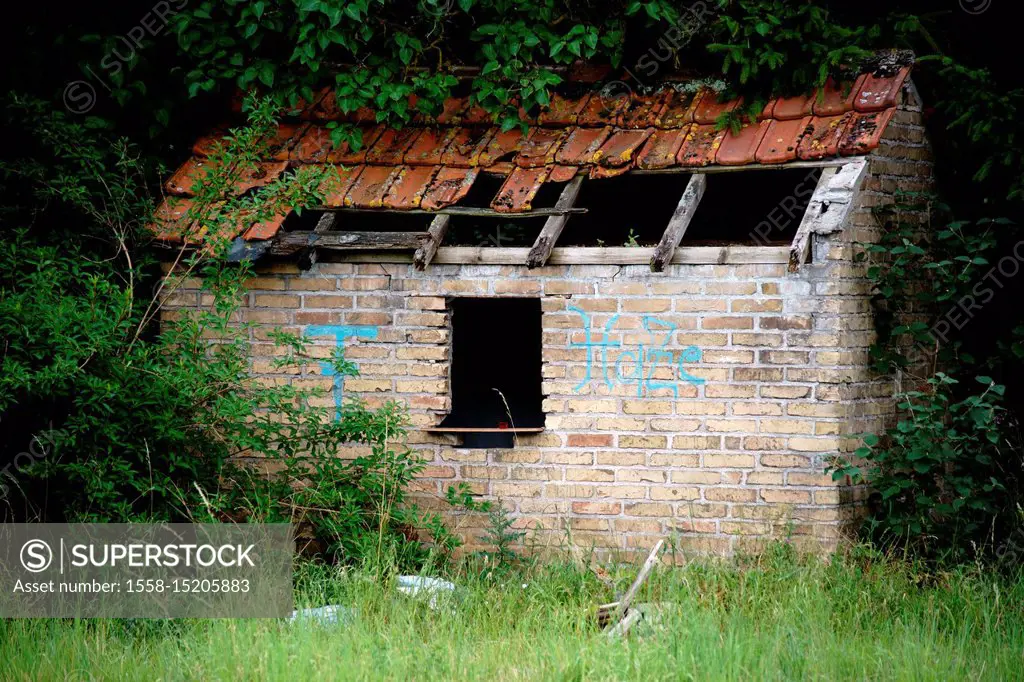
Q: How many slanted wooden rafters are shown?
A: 5